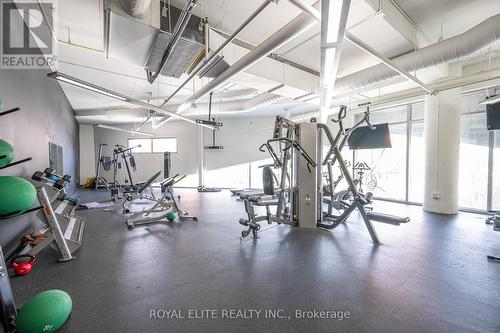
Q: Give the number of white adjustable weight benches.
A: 2